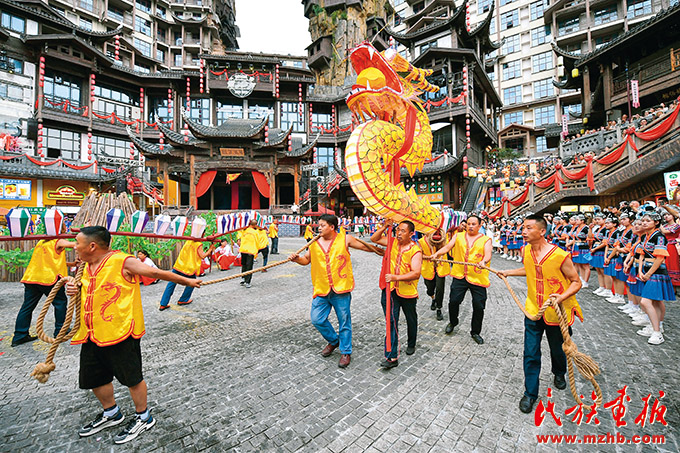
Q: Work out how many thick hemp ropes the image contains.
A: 2